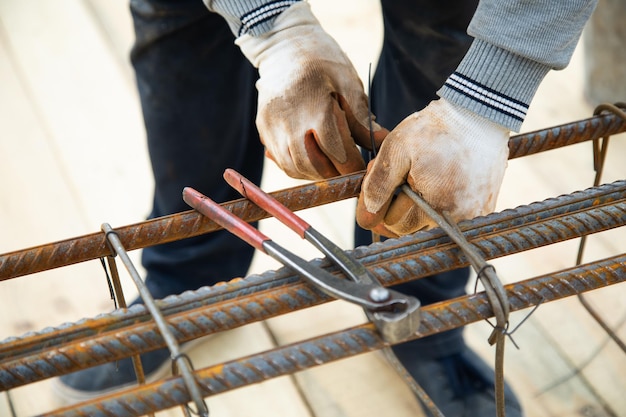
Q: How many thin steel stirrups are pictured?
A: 3